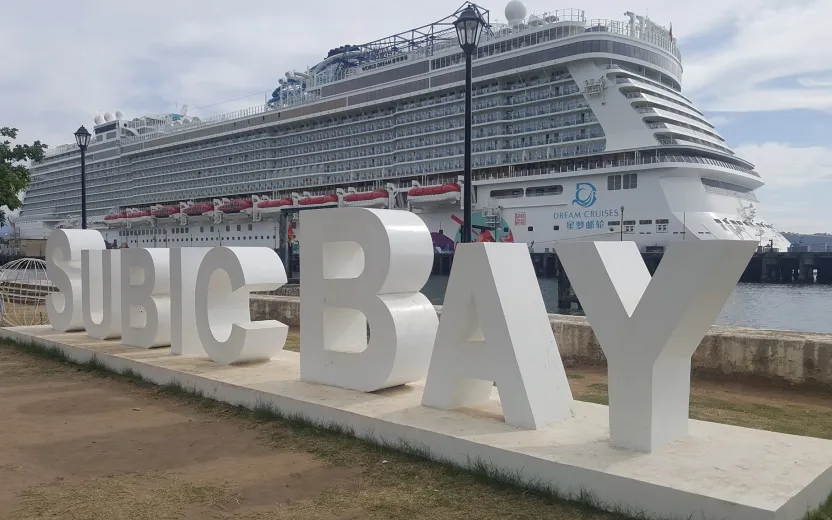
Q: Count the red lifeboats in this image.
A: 9